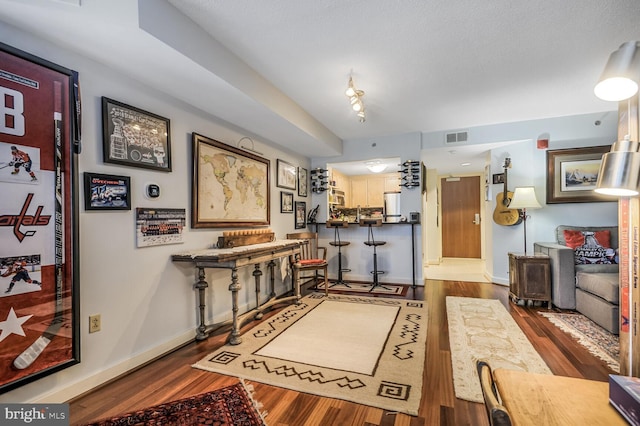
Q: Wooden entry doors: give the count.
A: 1